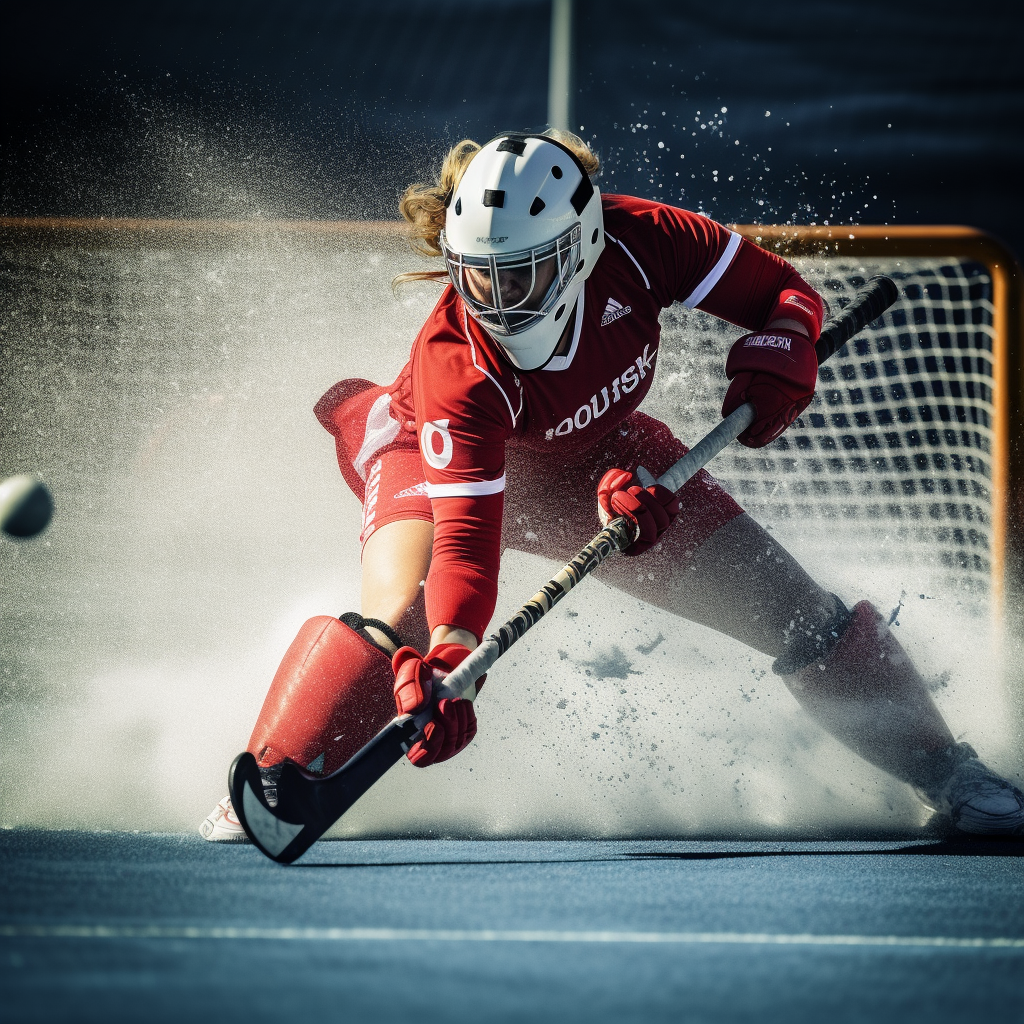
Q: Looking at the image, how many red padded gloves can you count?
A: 3